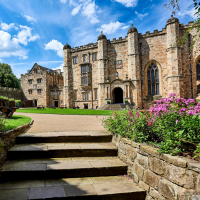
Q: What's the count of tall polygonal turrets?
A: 4